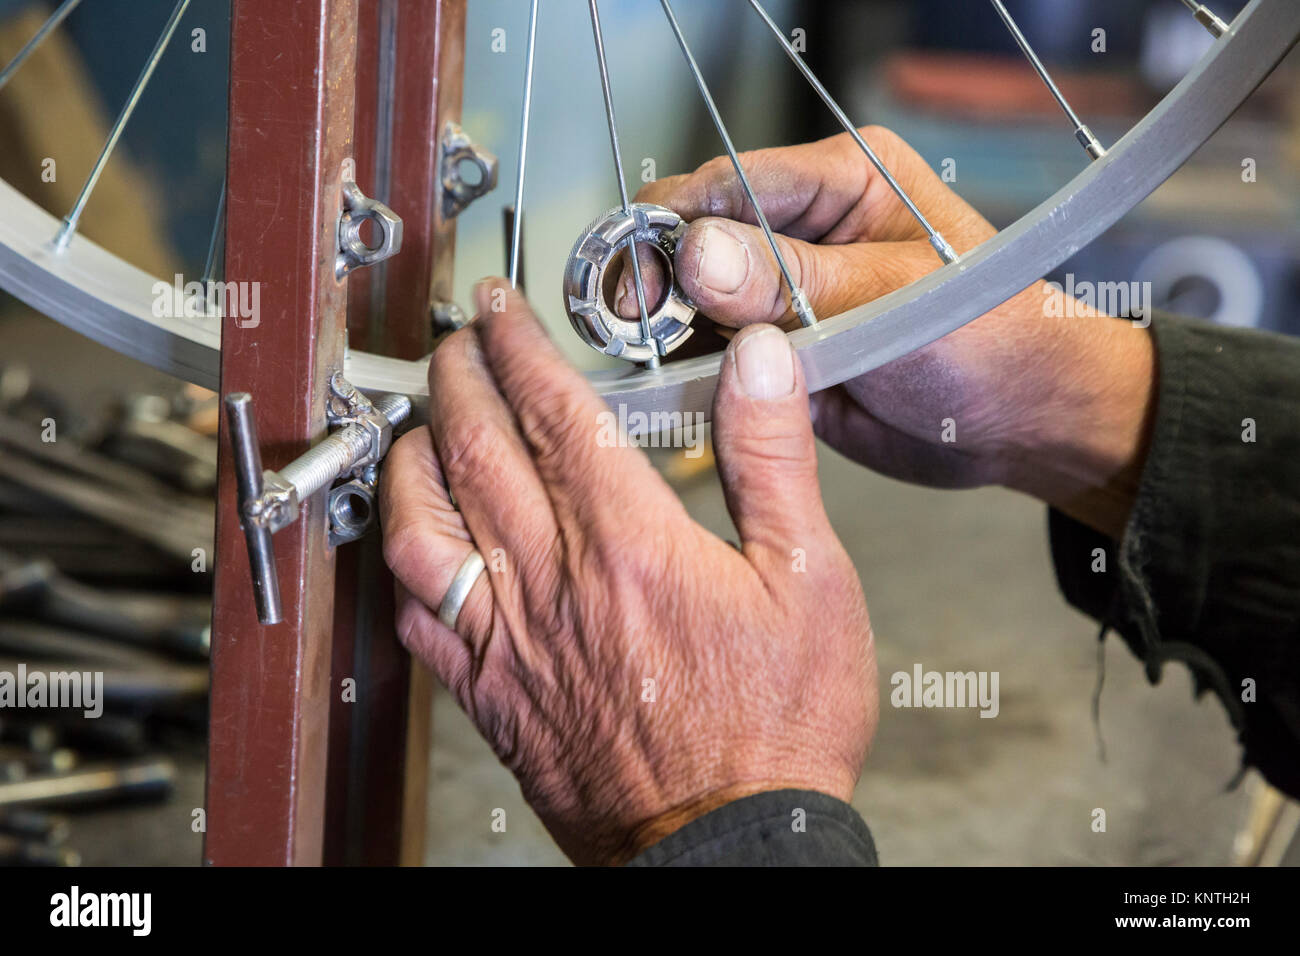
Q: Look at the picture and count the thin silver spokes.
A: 9